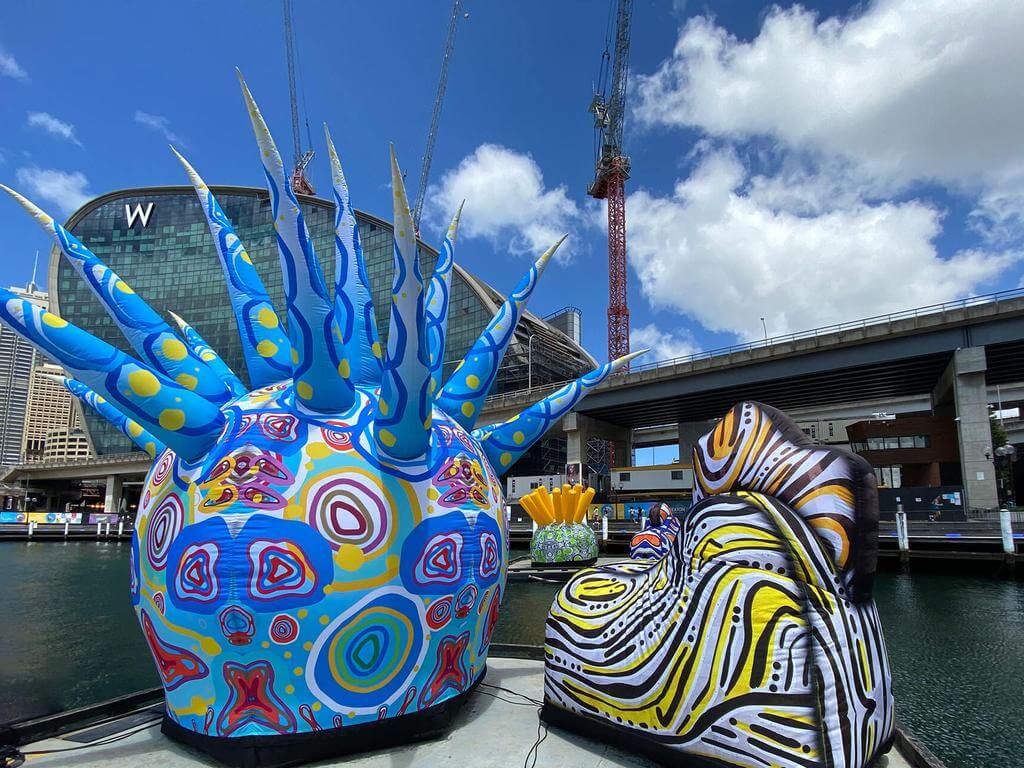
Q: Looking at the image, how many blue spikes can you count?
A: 11